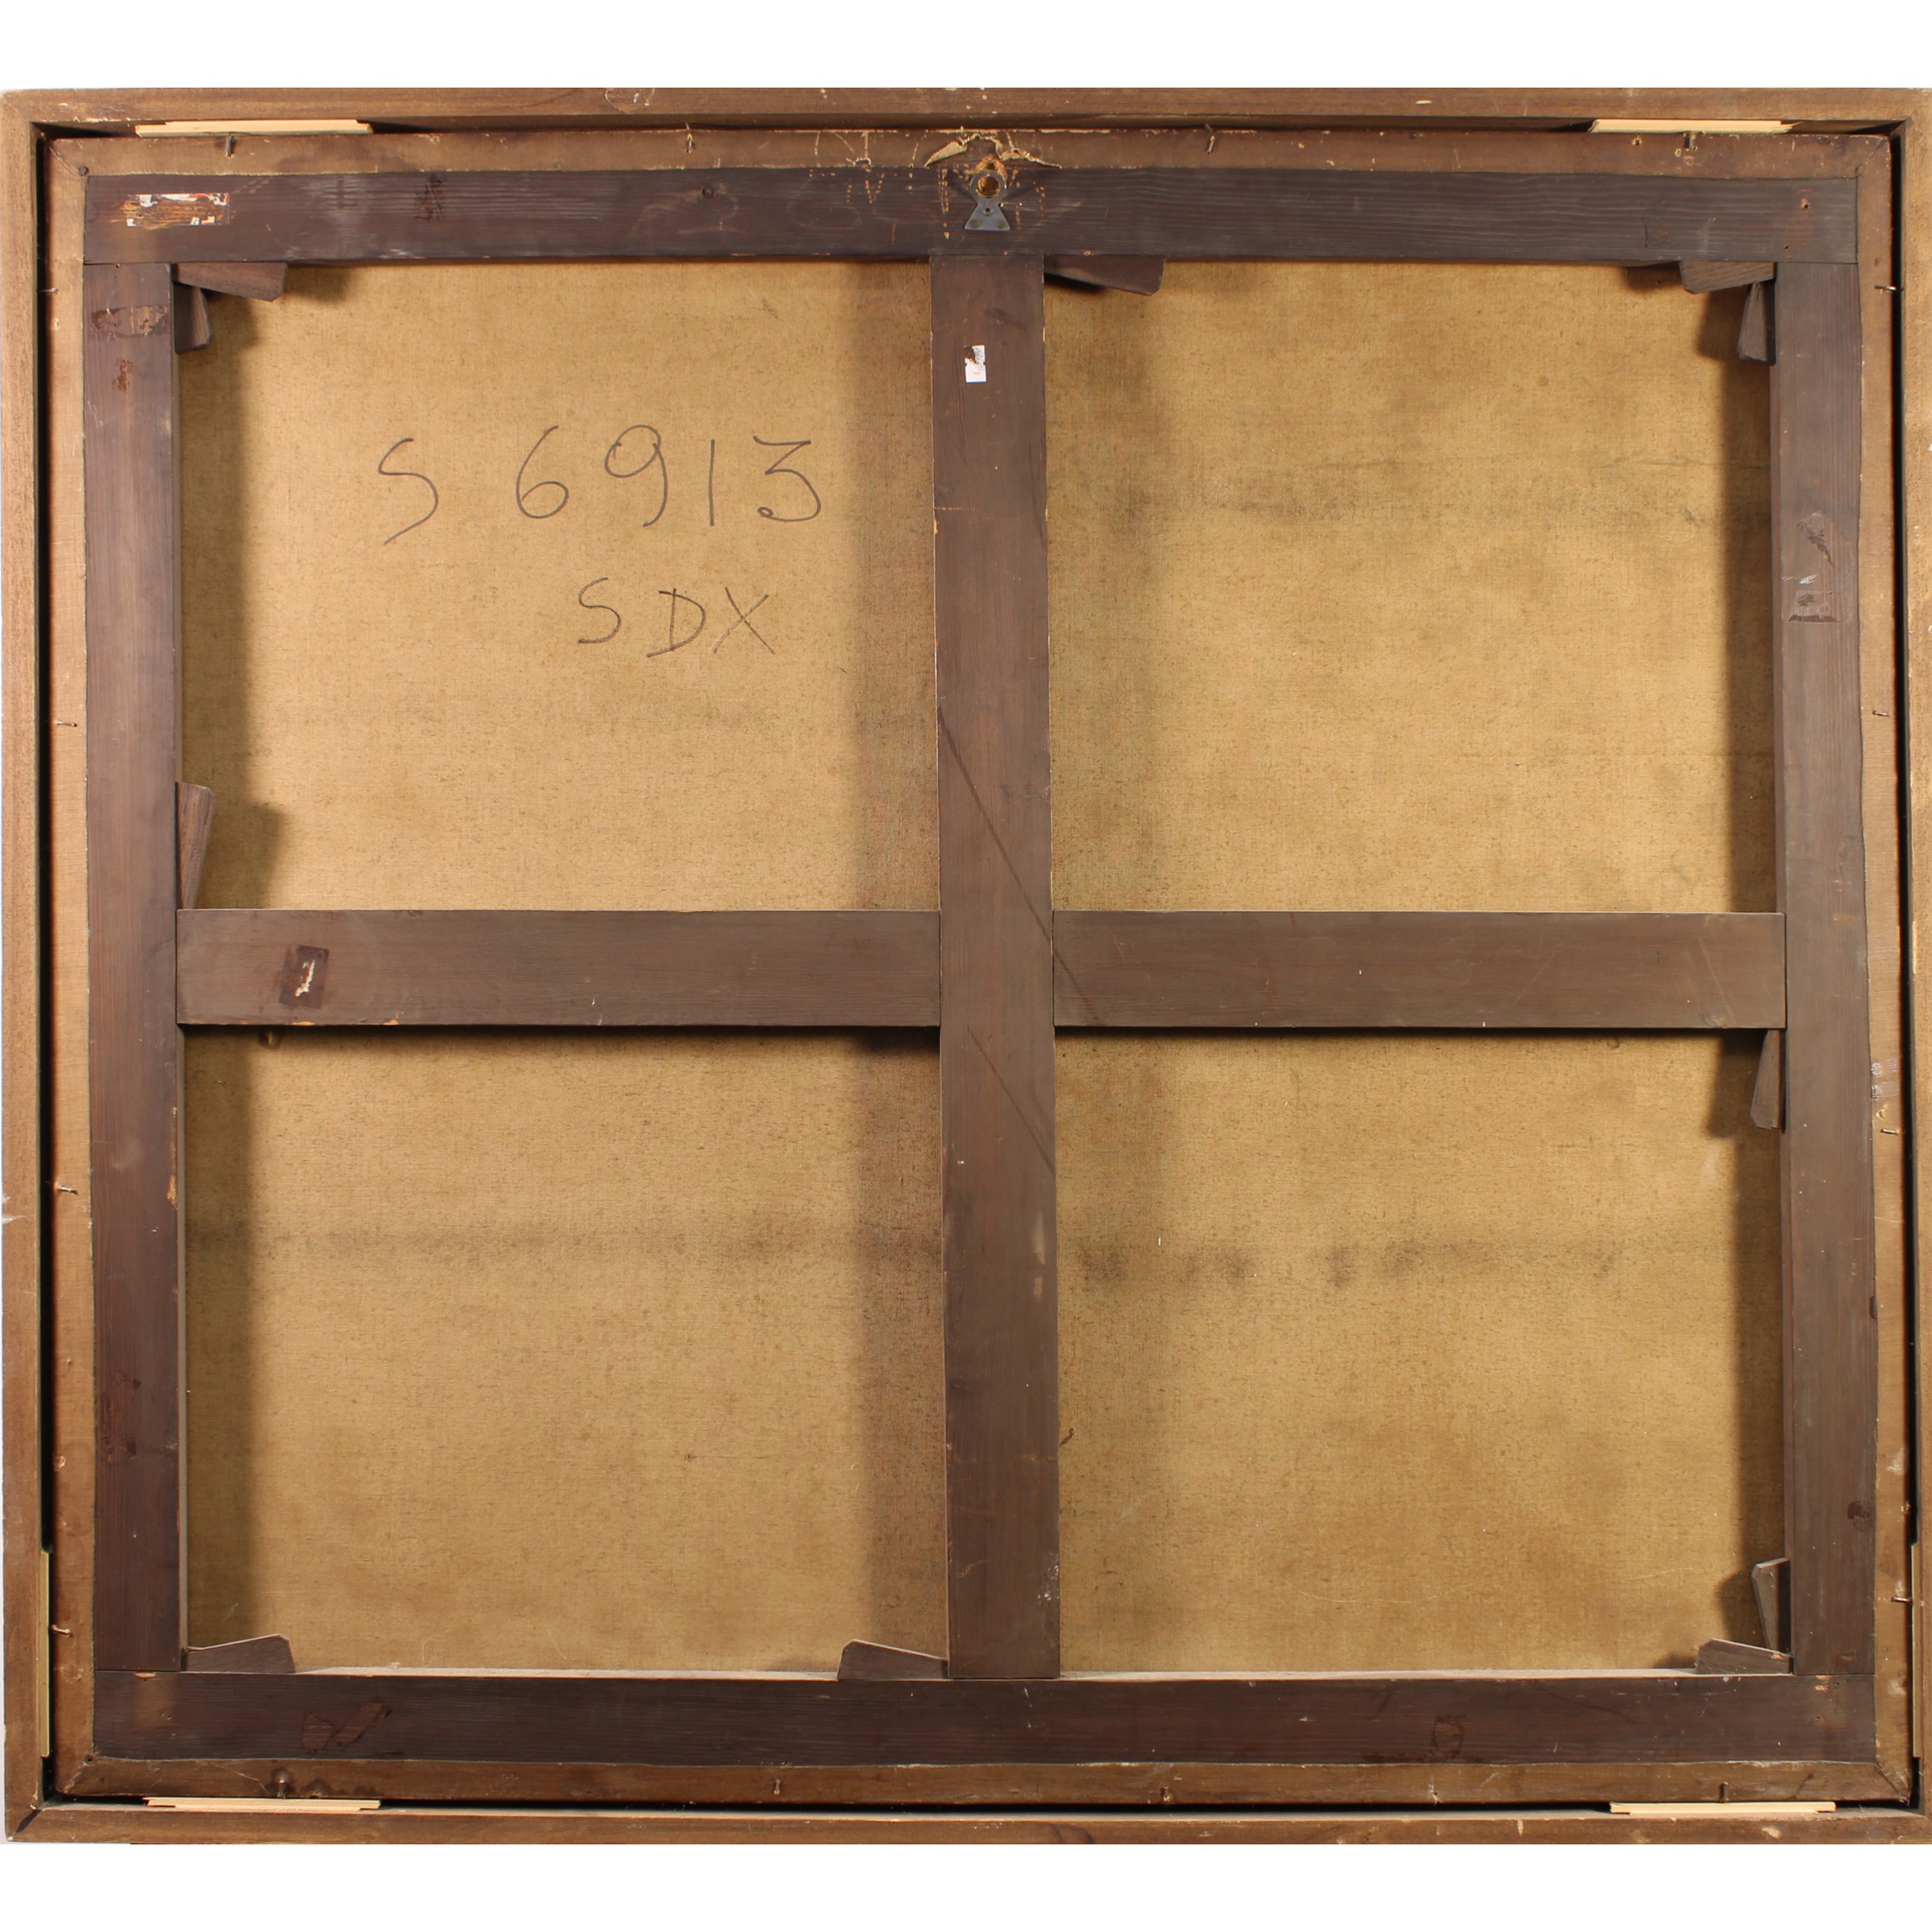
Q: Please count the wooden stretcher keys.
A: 11